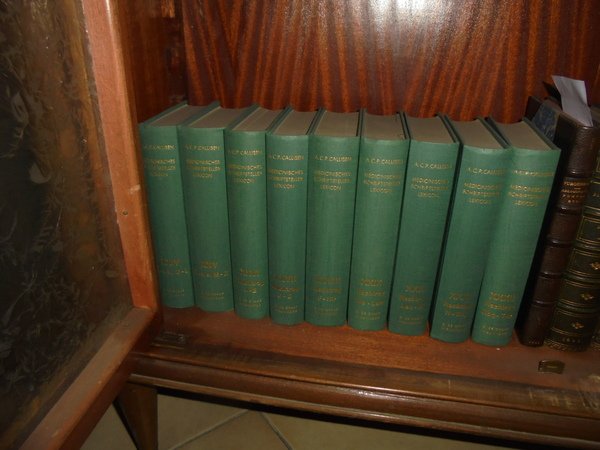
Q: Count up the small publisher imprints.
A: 9